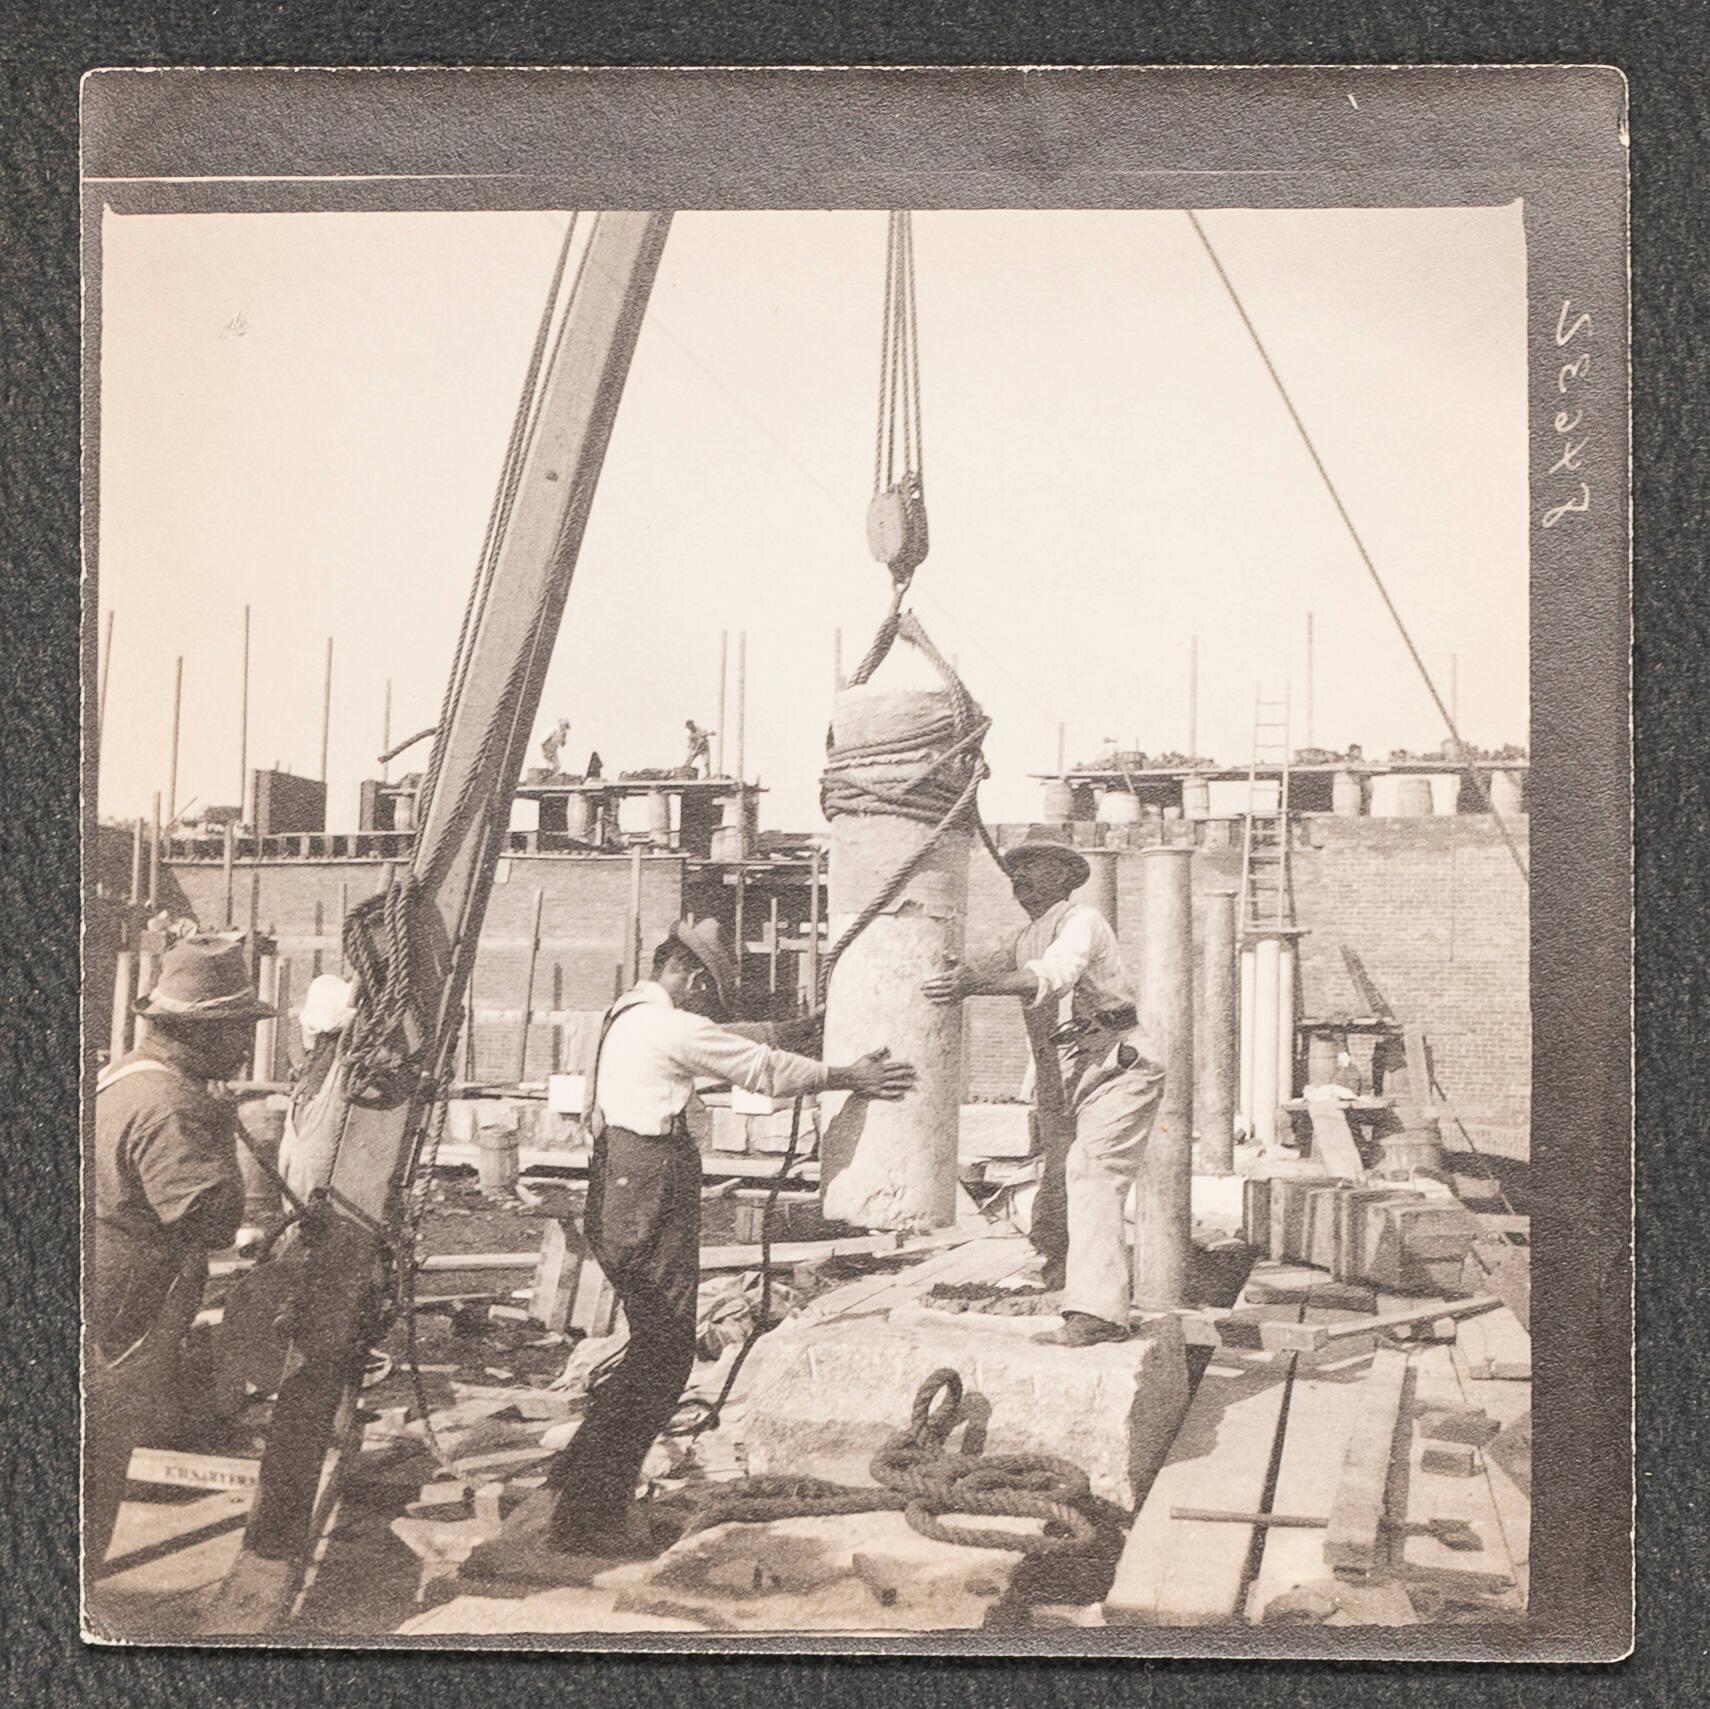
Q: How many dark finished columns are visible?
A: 3